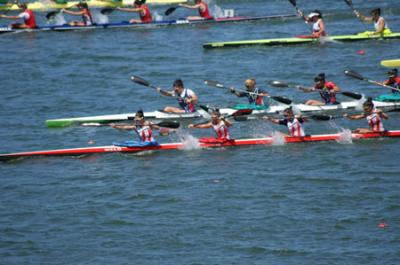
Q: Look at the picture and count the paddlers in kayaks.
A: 14